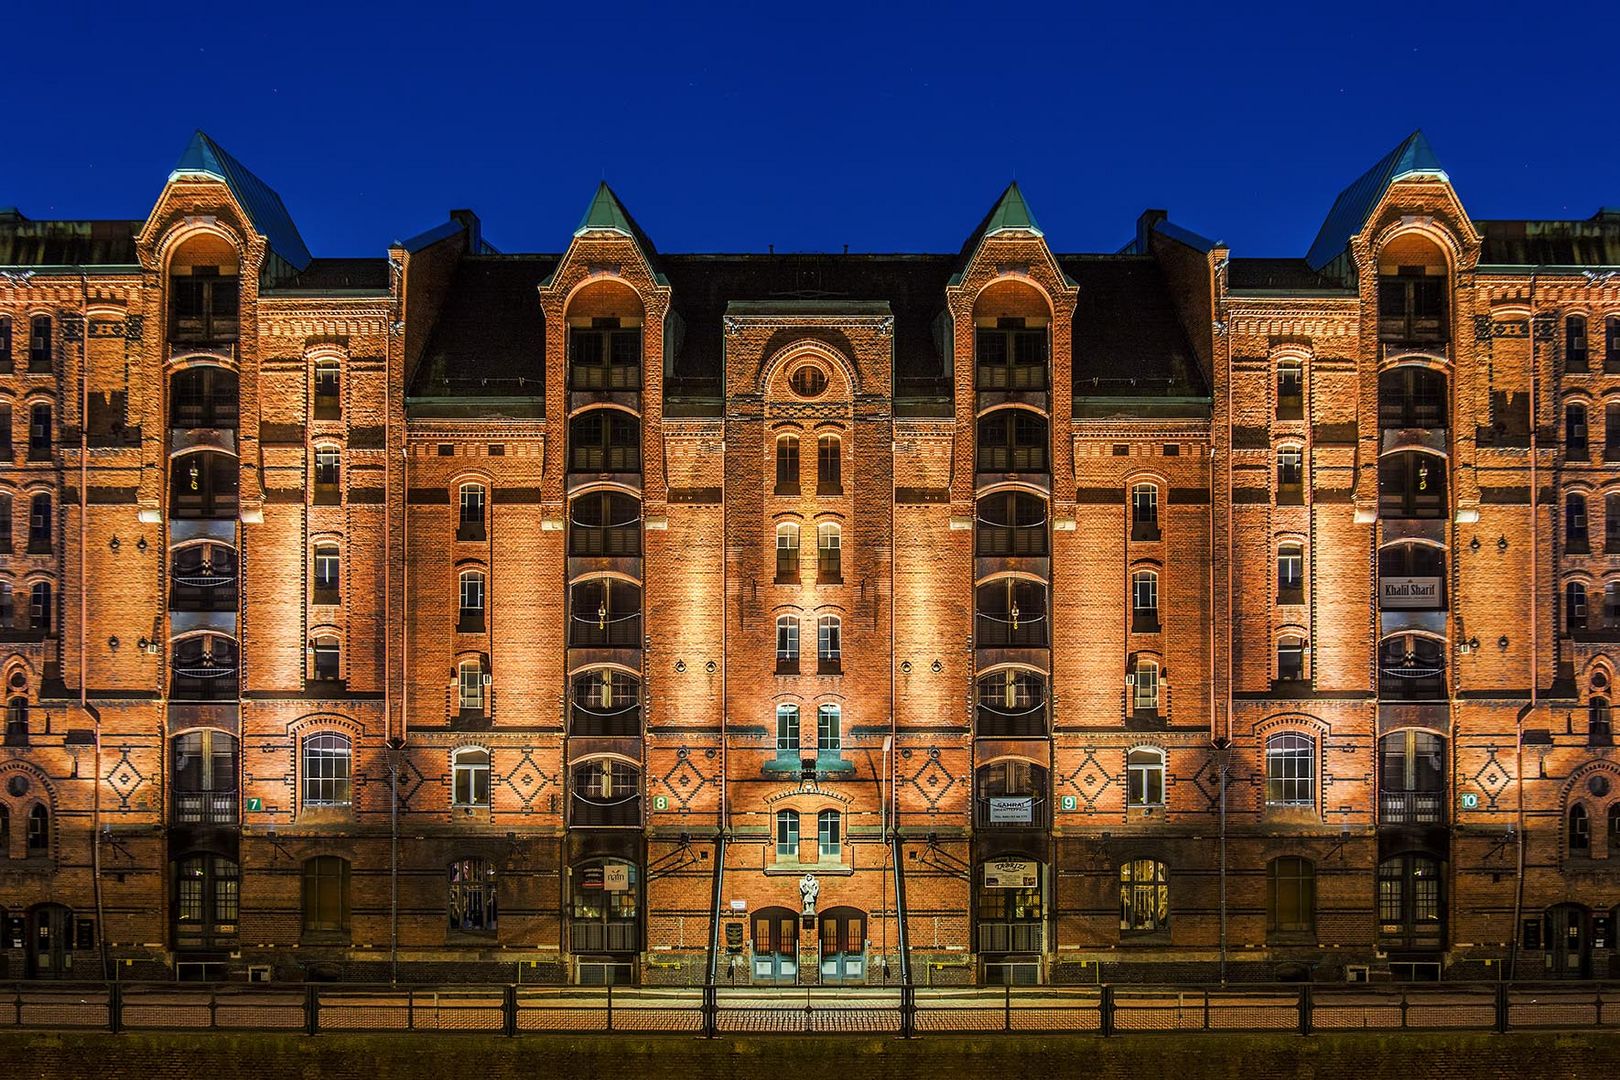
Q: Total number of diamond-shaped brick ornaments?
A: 8